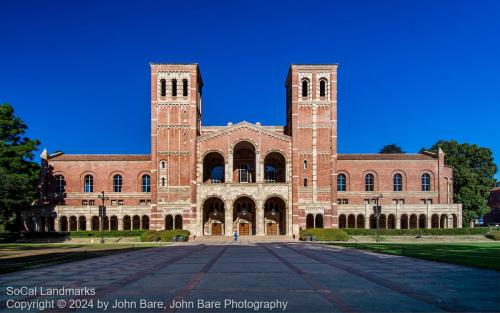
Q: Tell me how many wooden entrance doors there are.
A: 3